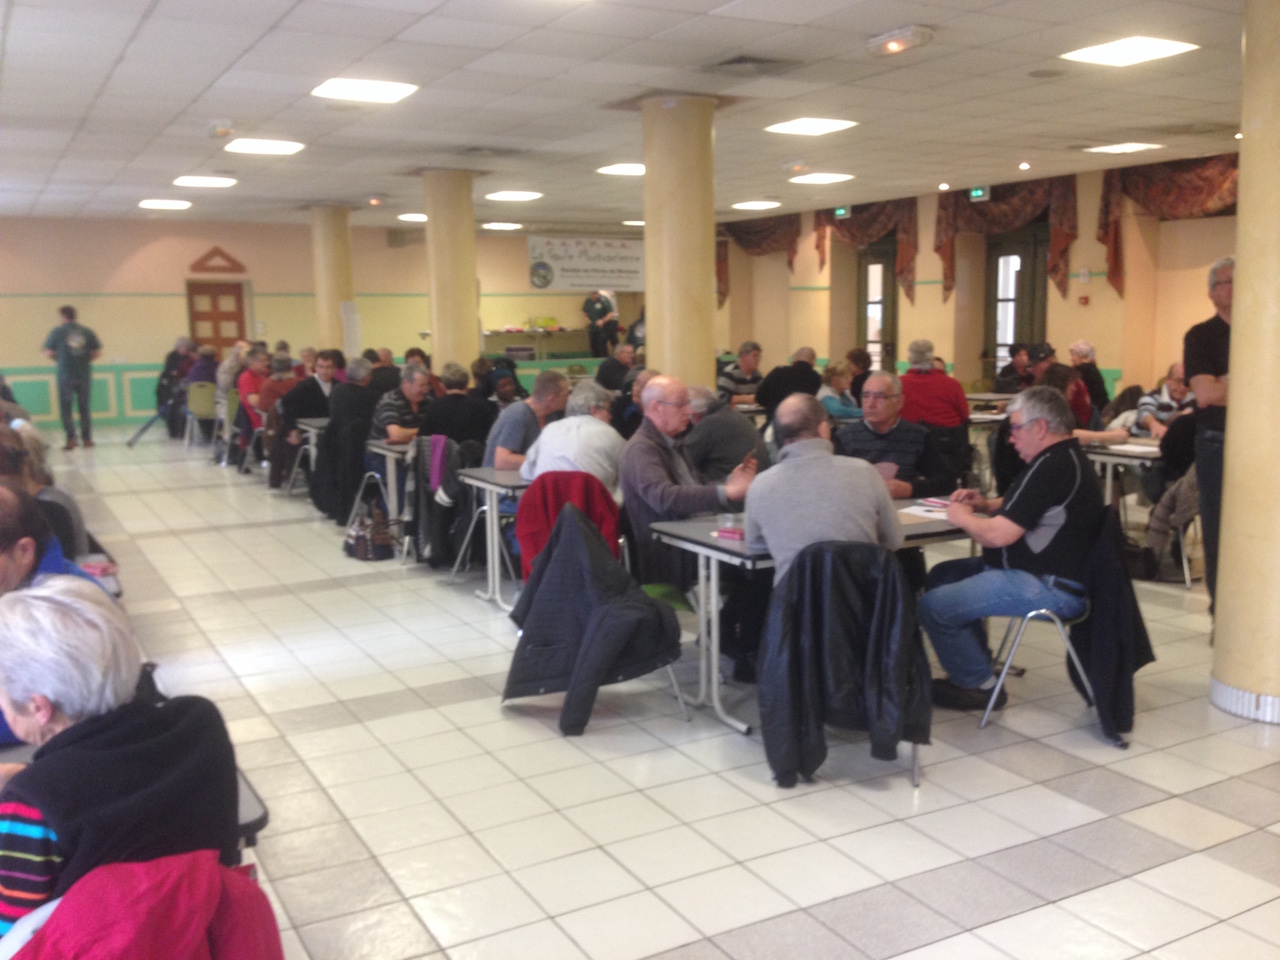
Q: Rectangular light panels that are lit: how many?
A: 14